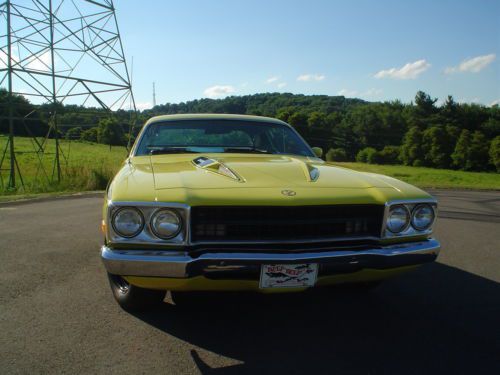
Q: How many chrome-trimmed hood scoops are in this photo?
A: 2